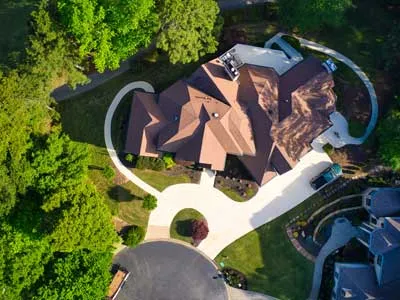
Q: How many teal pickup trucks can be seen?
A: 1